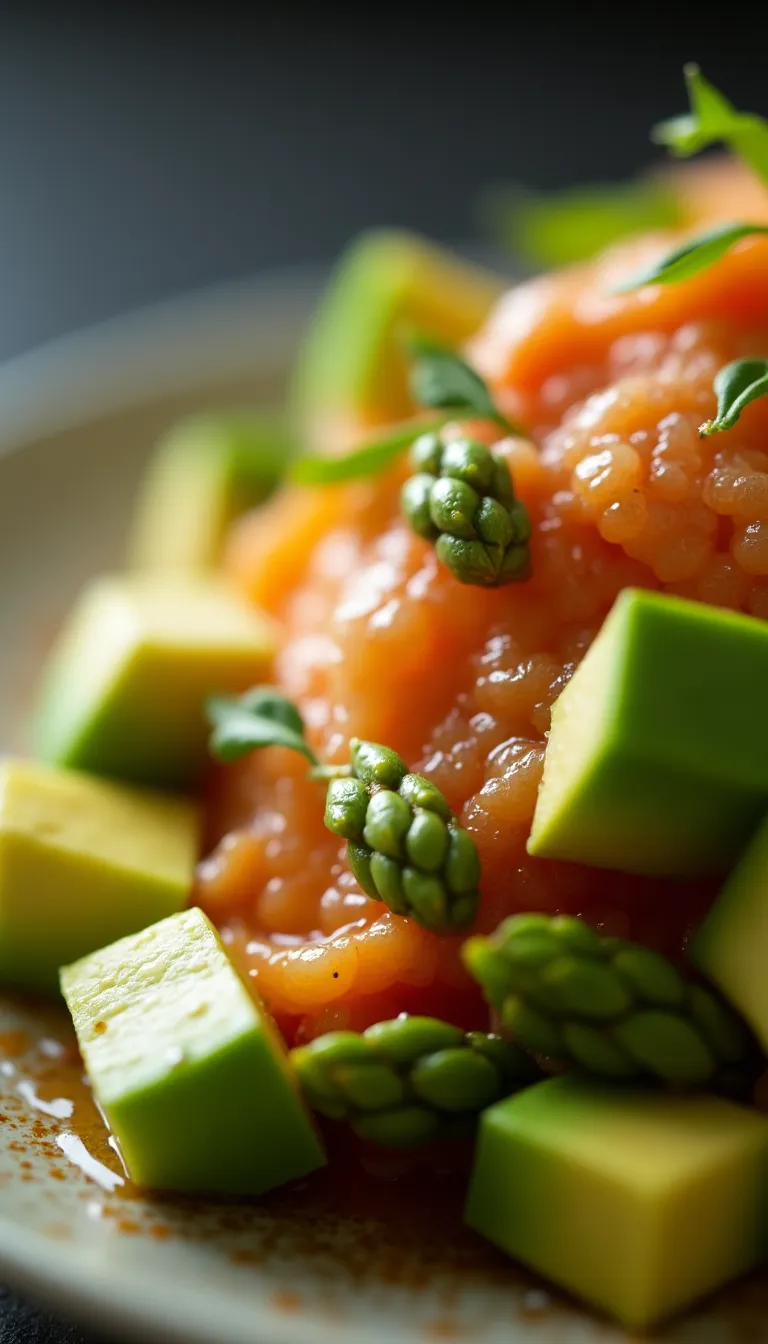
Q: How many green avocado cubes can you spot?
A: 8